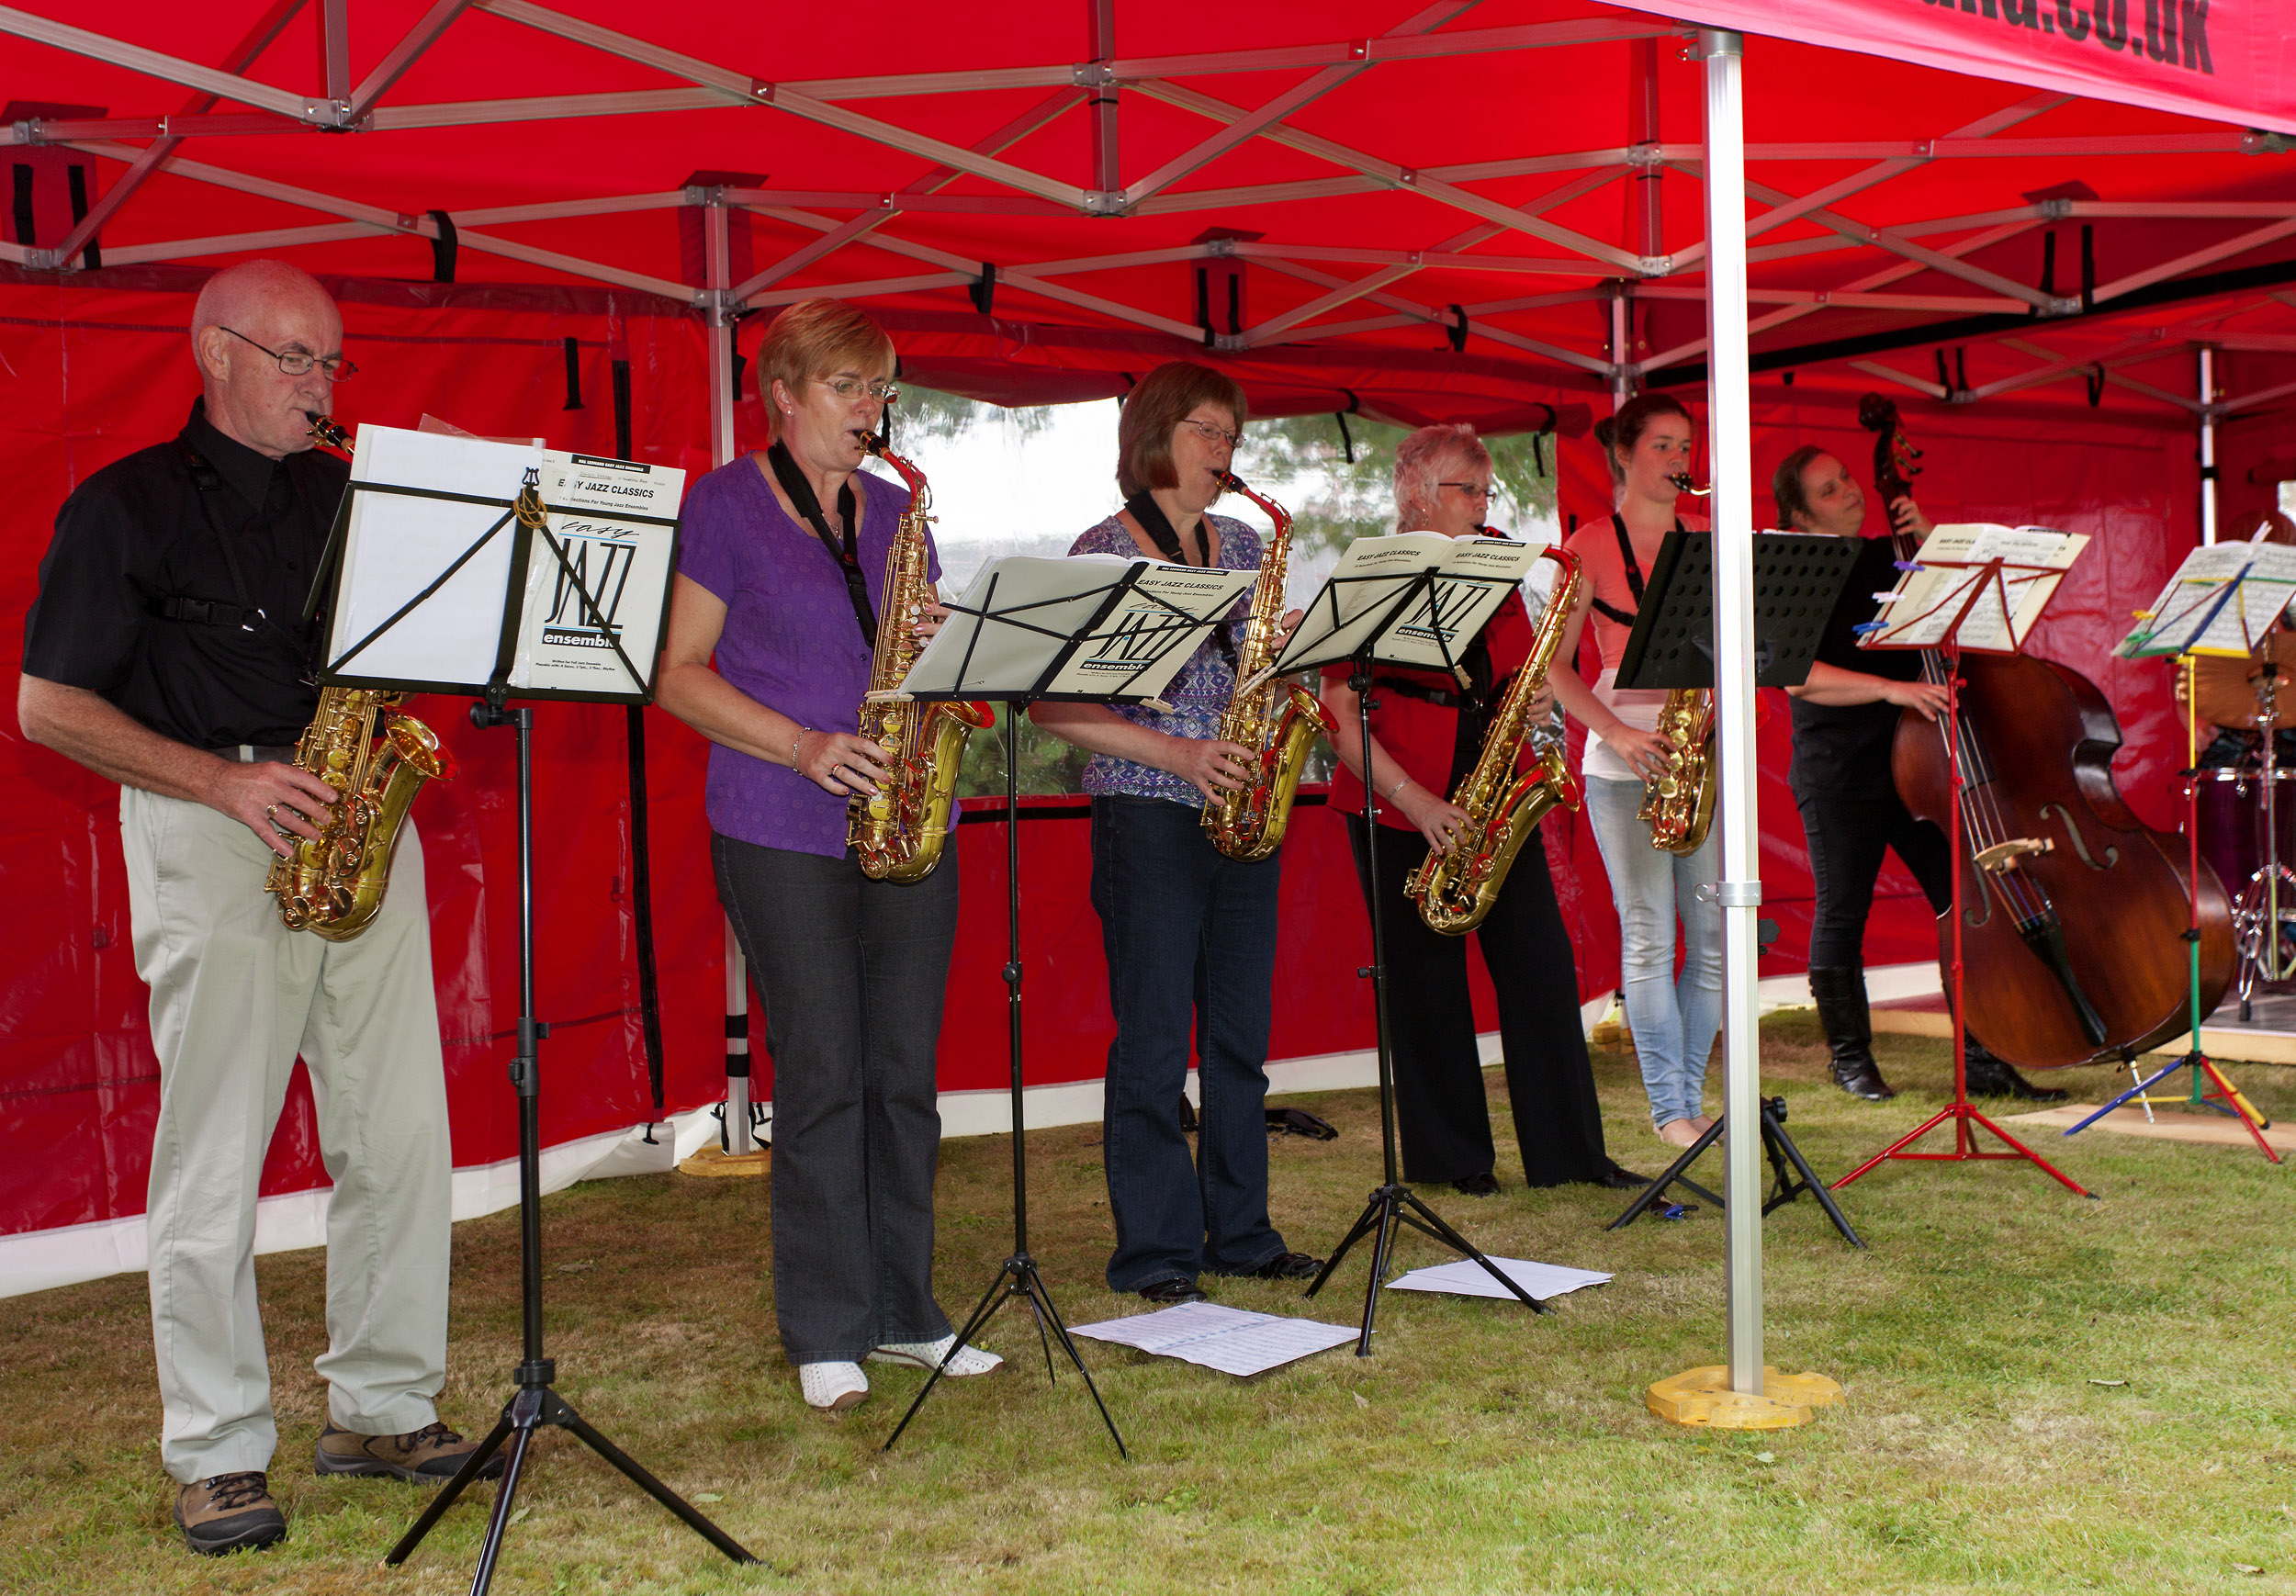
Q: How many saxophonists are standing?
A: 5